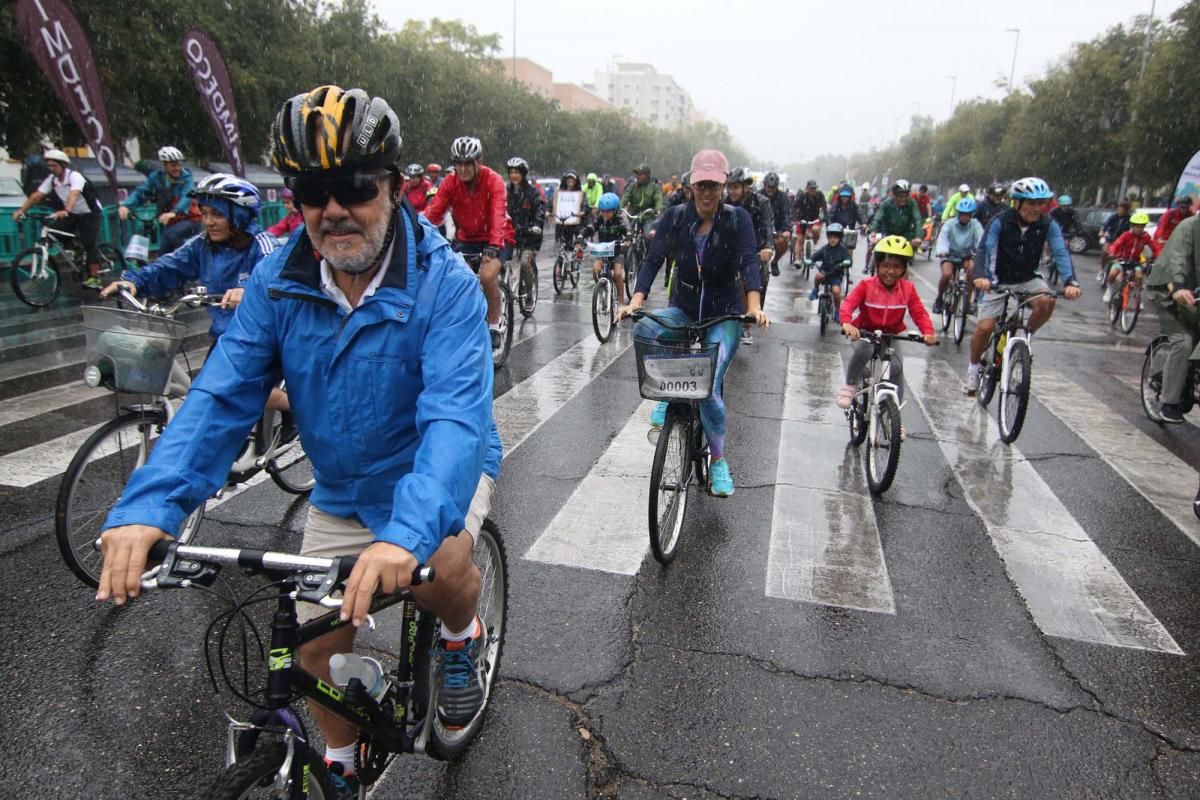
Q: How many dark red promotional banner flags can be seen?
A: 2